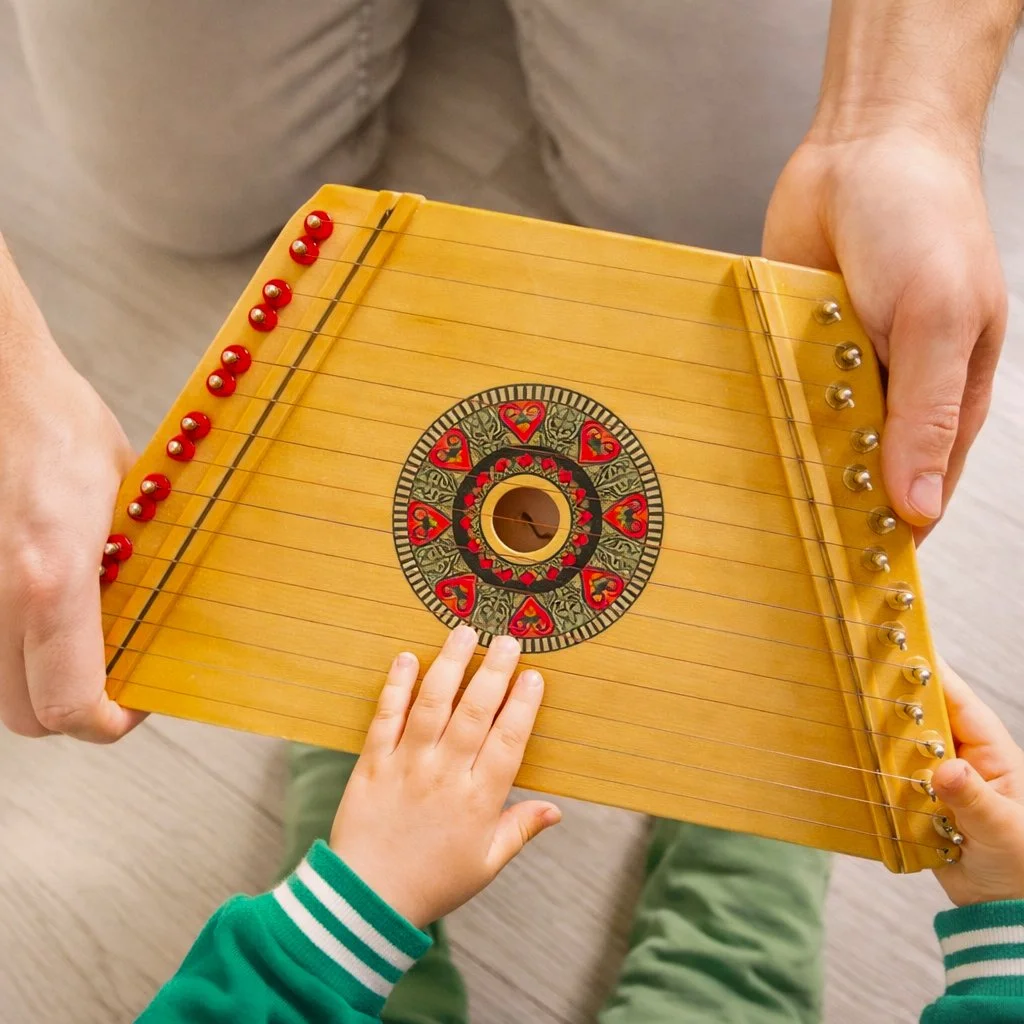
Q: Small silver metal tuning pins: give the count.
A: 15